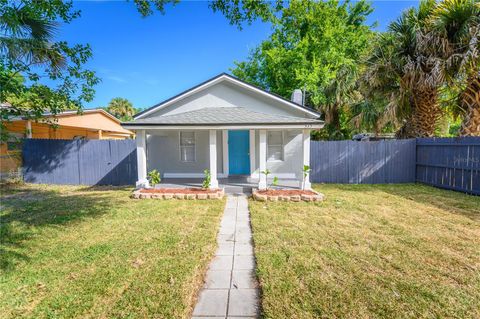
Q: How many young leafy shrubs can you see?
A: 4